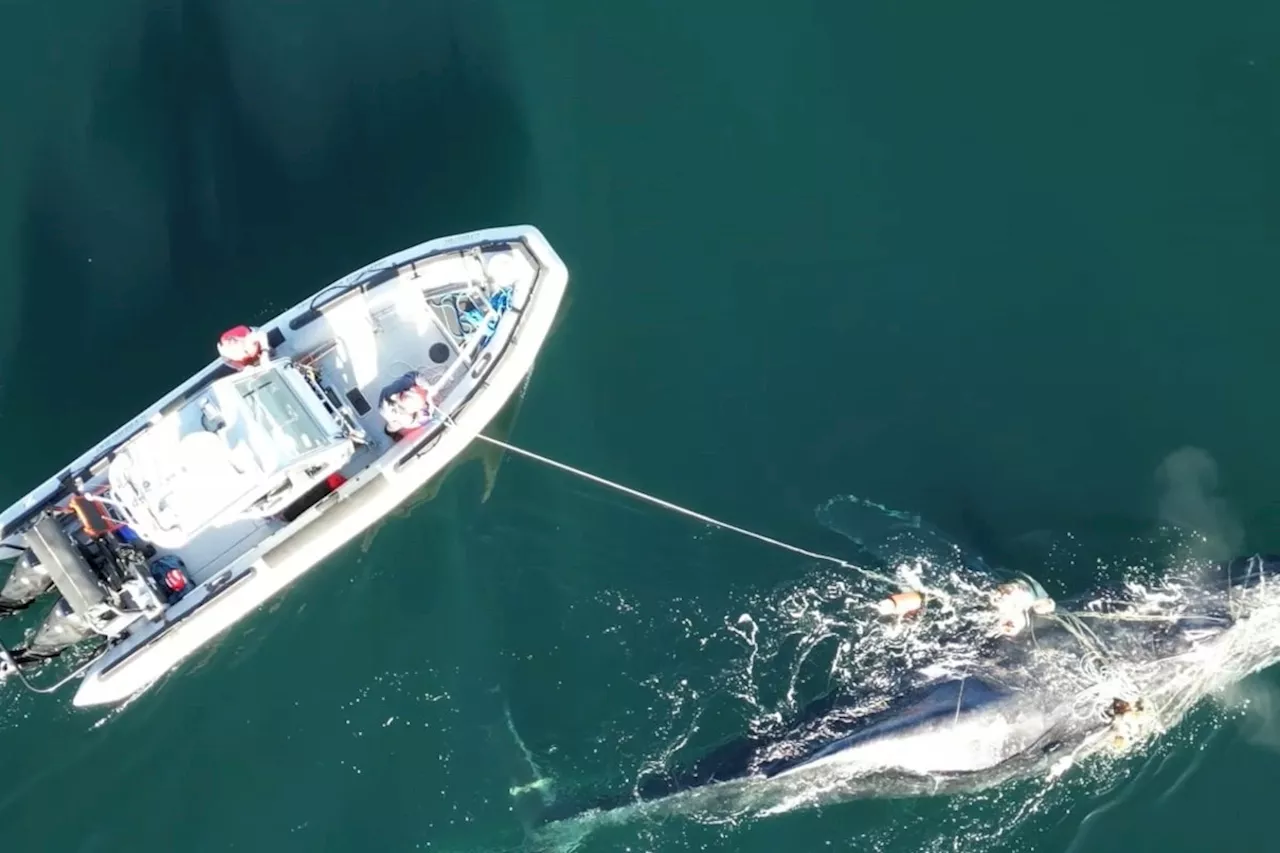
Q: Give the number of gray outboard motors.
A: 2